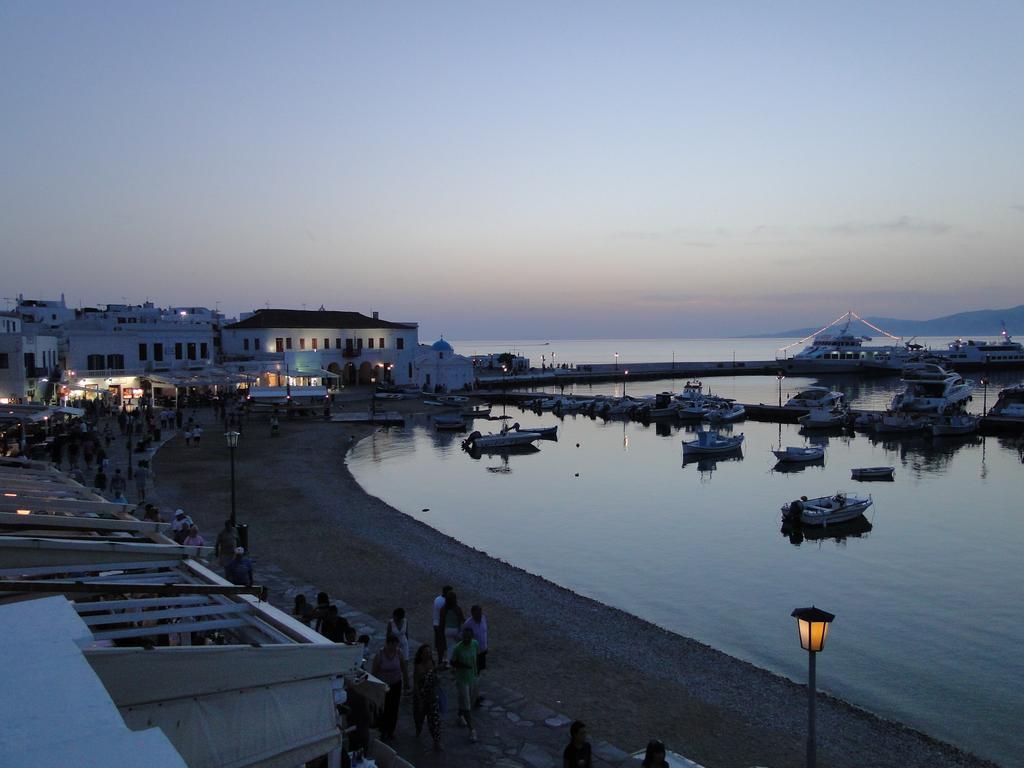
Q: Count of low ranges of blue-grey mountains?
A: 1